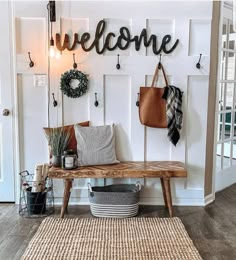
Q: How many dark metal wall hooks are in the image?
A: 9